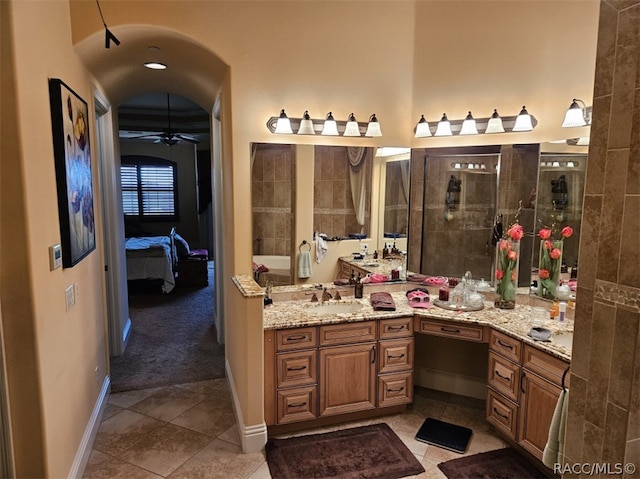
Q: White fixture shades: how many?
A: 11